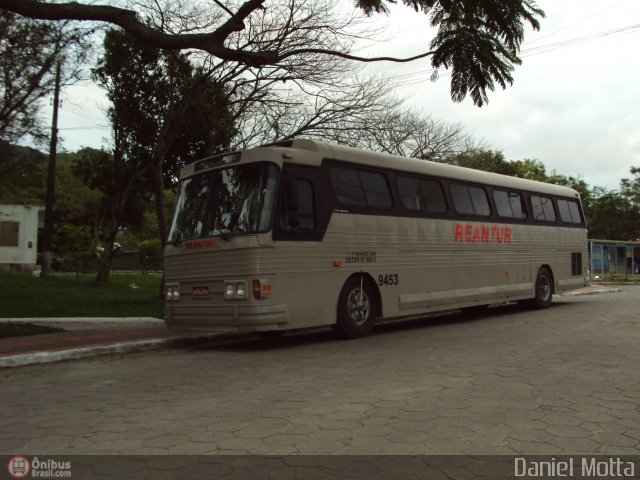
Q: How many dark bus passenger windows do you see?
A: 6